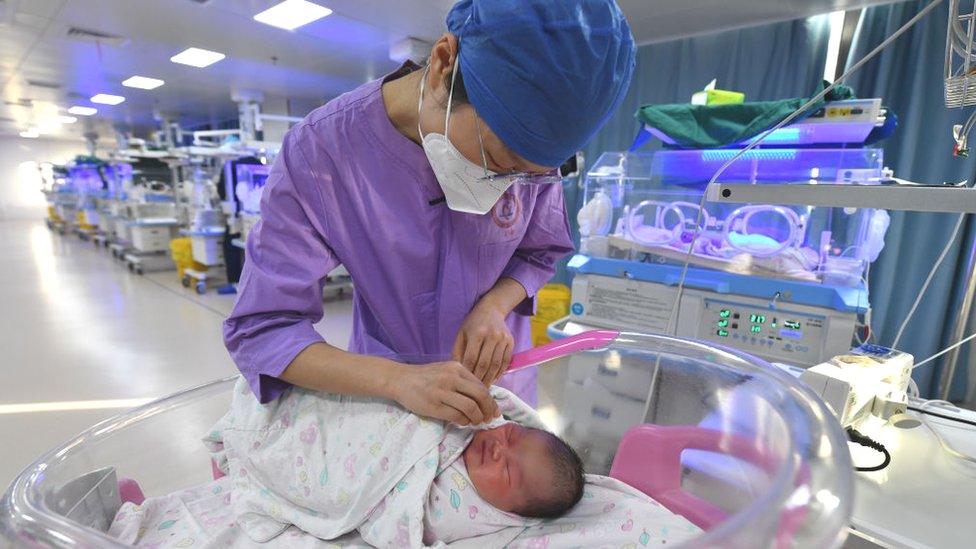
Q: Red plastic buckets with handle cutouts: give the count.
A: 0